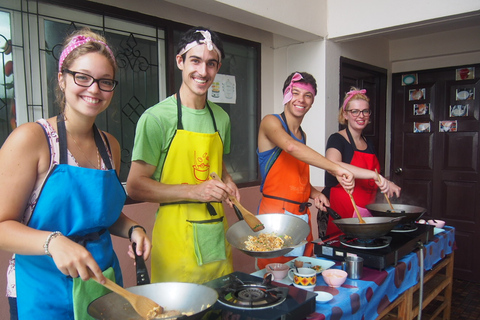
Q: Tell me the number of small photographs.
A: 8